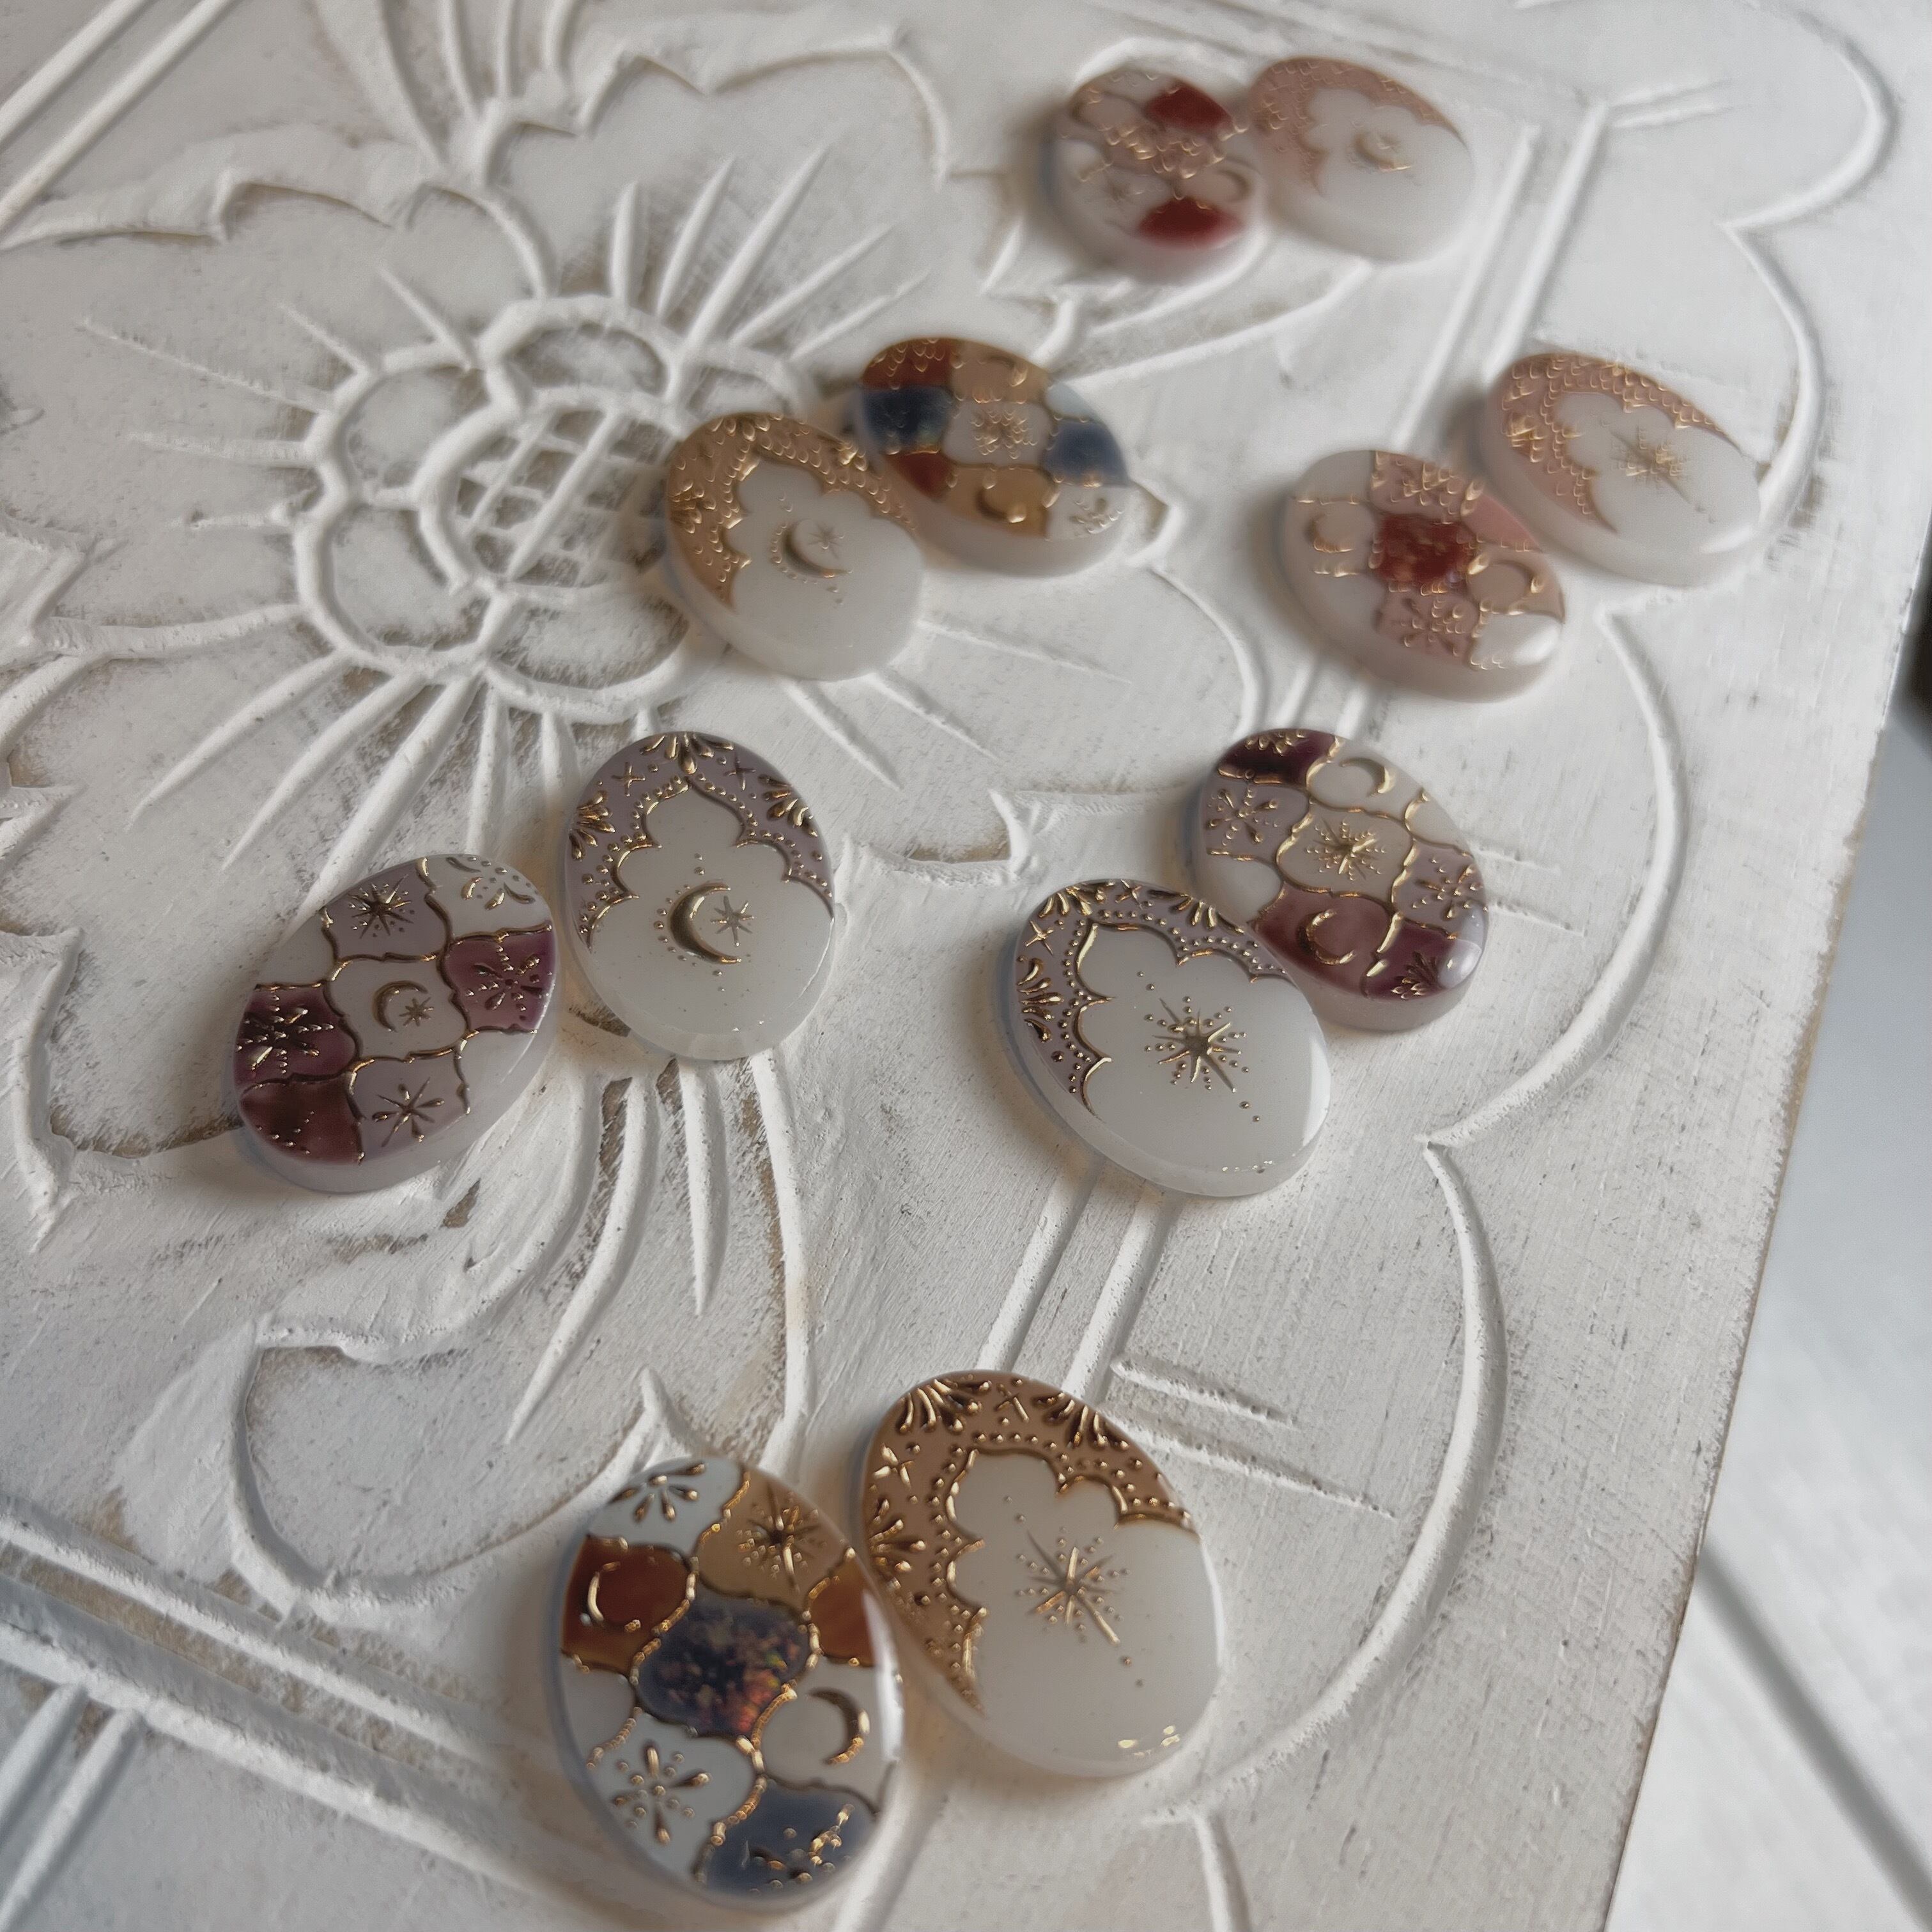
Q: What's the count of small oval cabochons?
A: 12